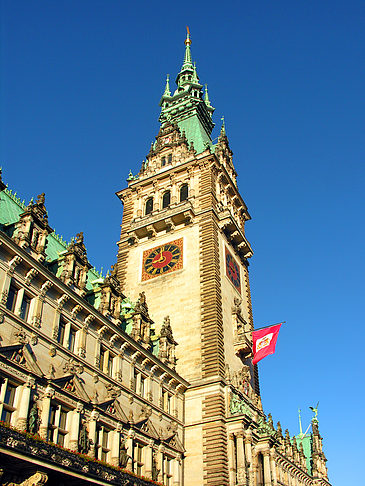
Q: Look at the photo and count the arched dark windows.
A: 3